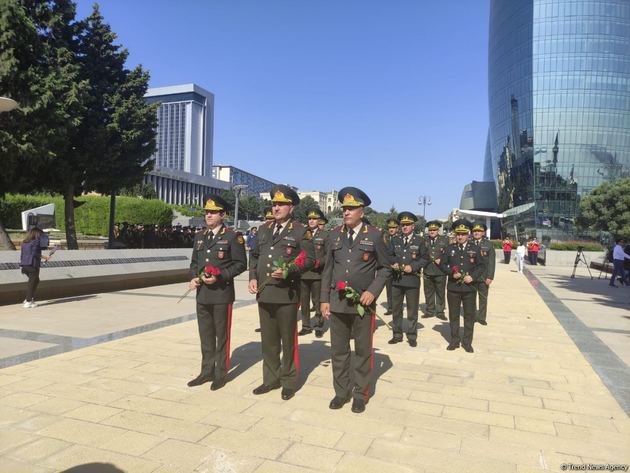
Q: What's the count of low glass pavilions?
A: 1